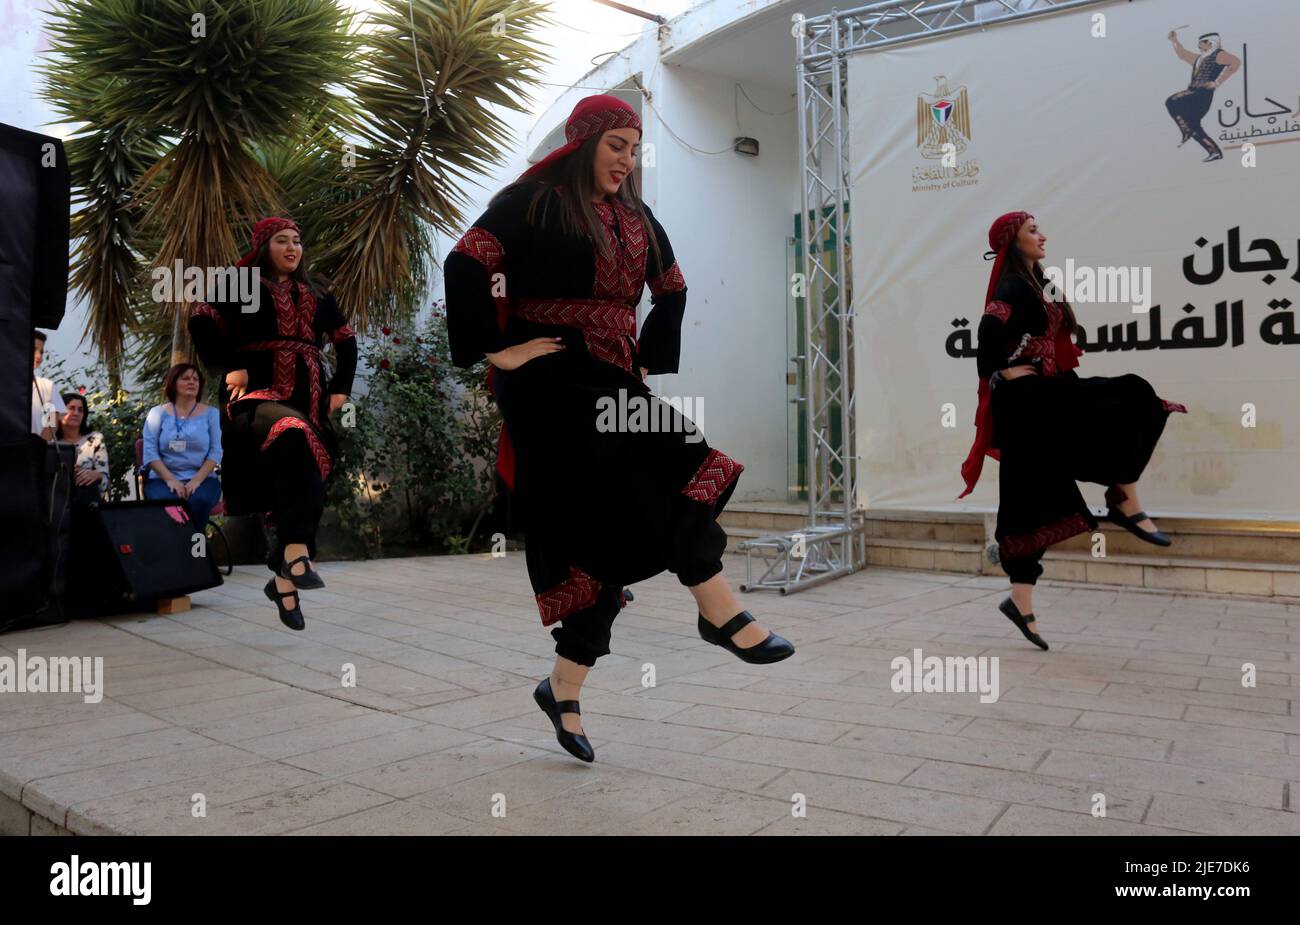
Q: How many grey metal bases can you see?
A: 1